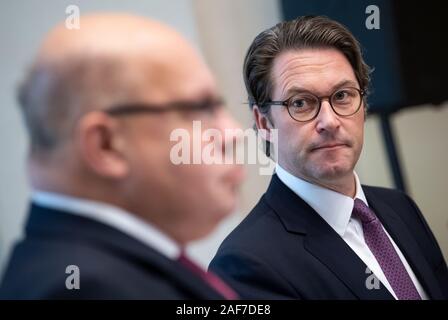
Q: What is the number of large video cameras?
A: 0